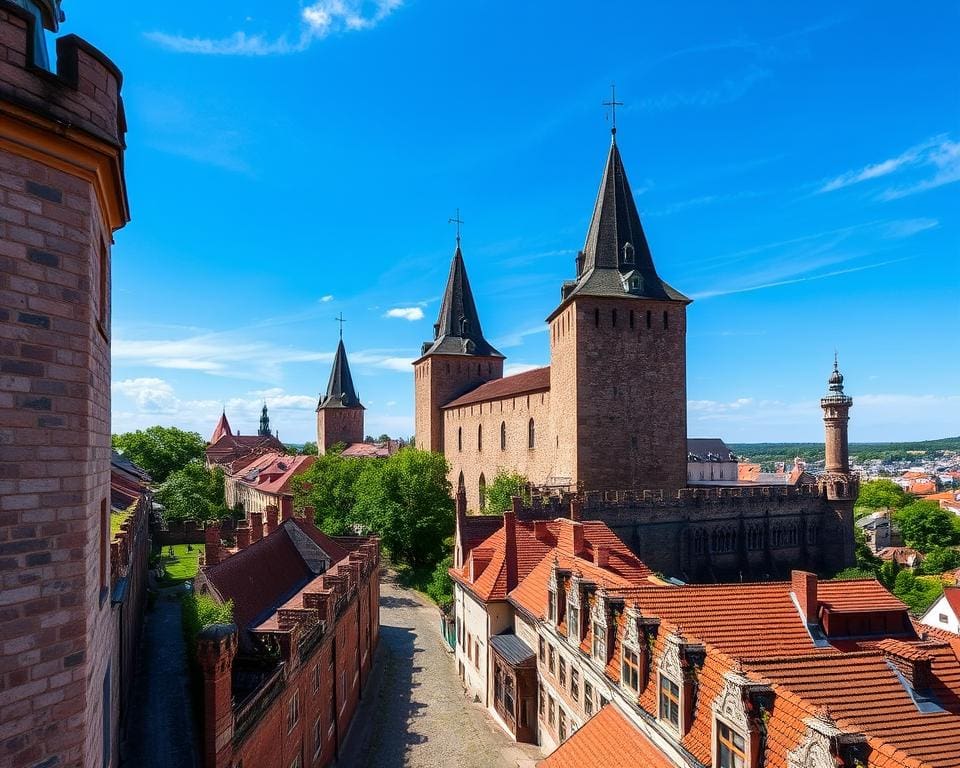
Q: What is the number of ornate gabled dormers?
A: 7